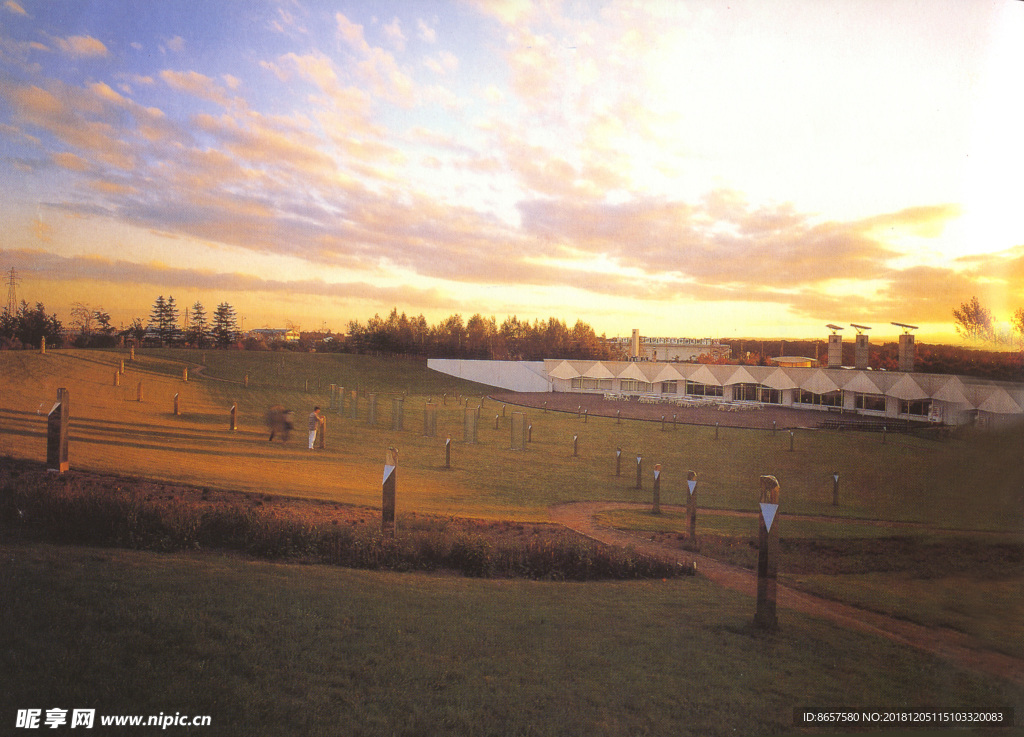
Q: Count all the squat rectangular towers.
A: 3